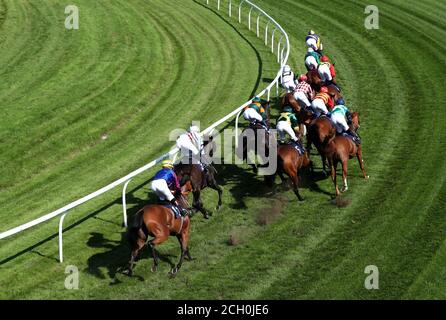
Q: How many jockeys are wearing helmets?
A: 11